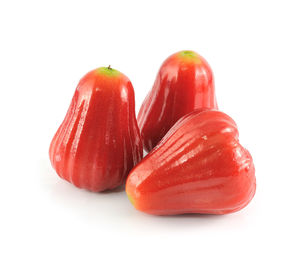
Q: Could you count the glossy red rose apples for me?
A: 3